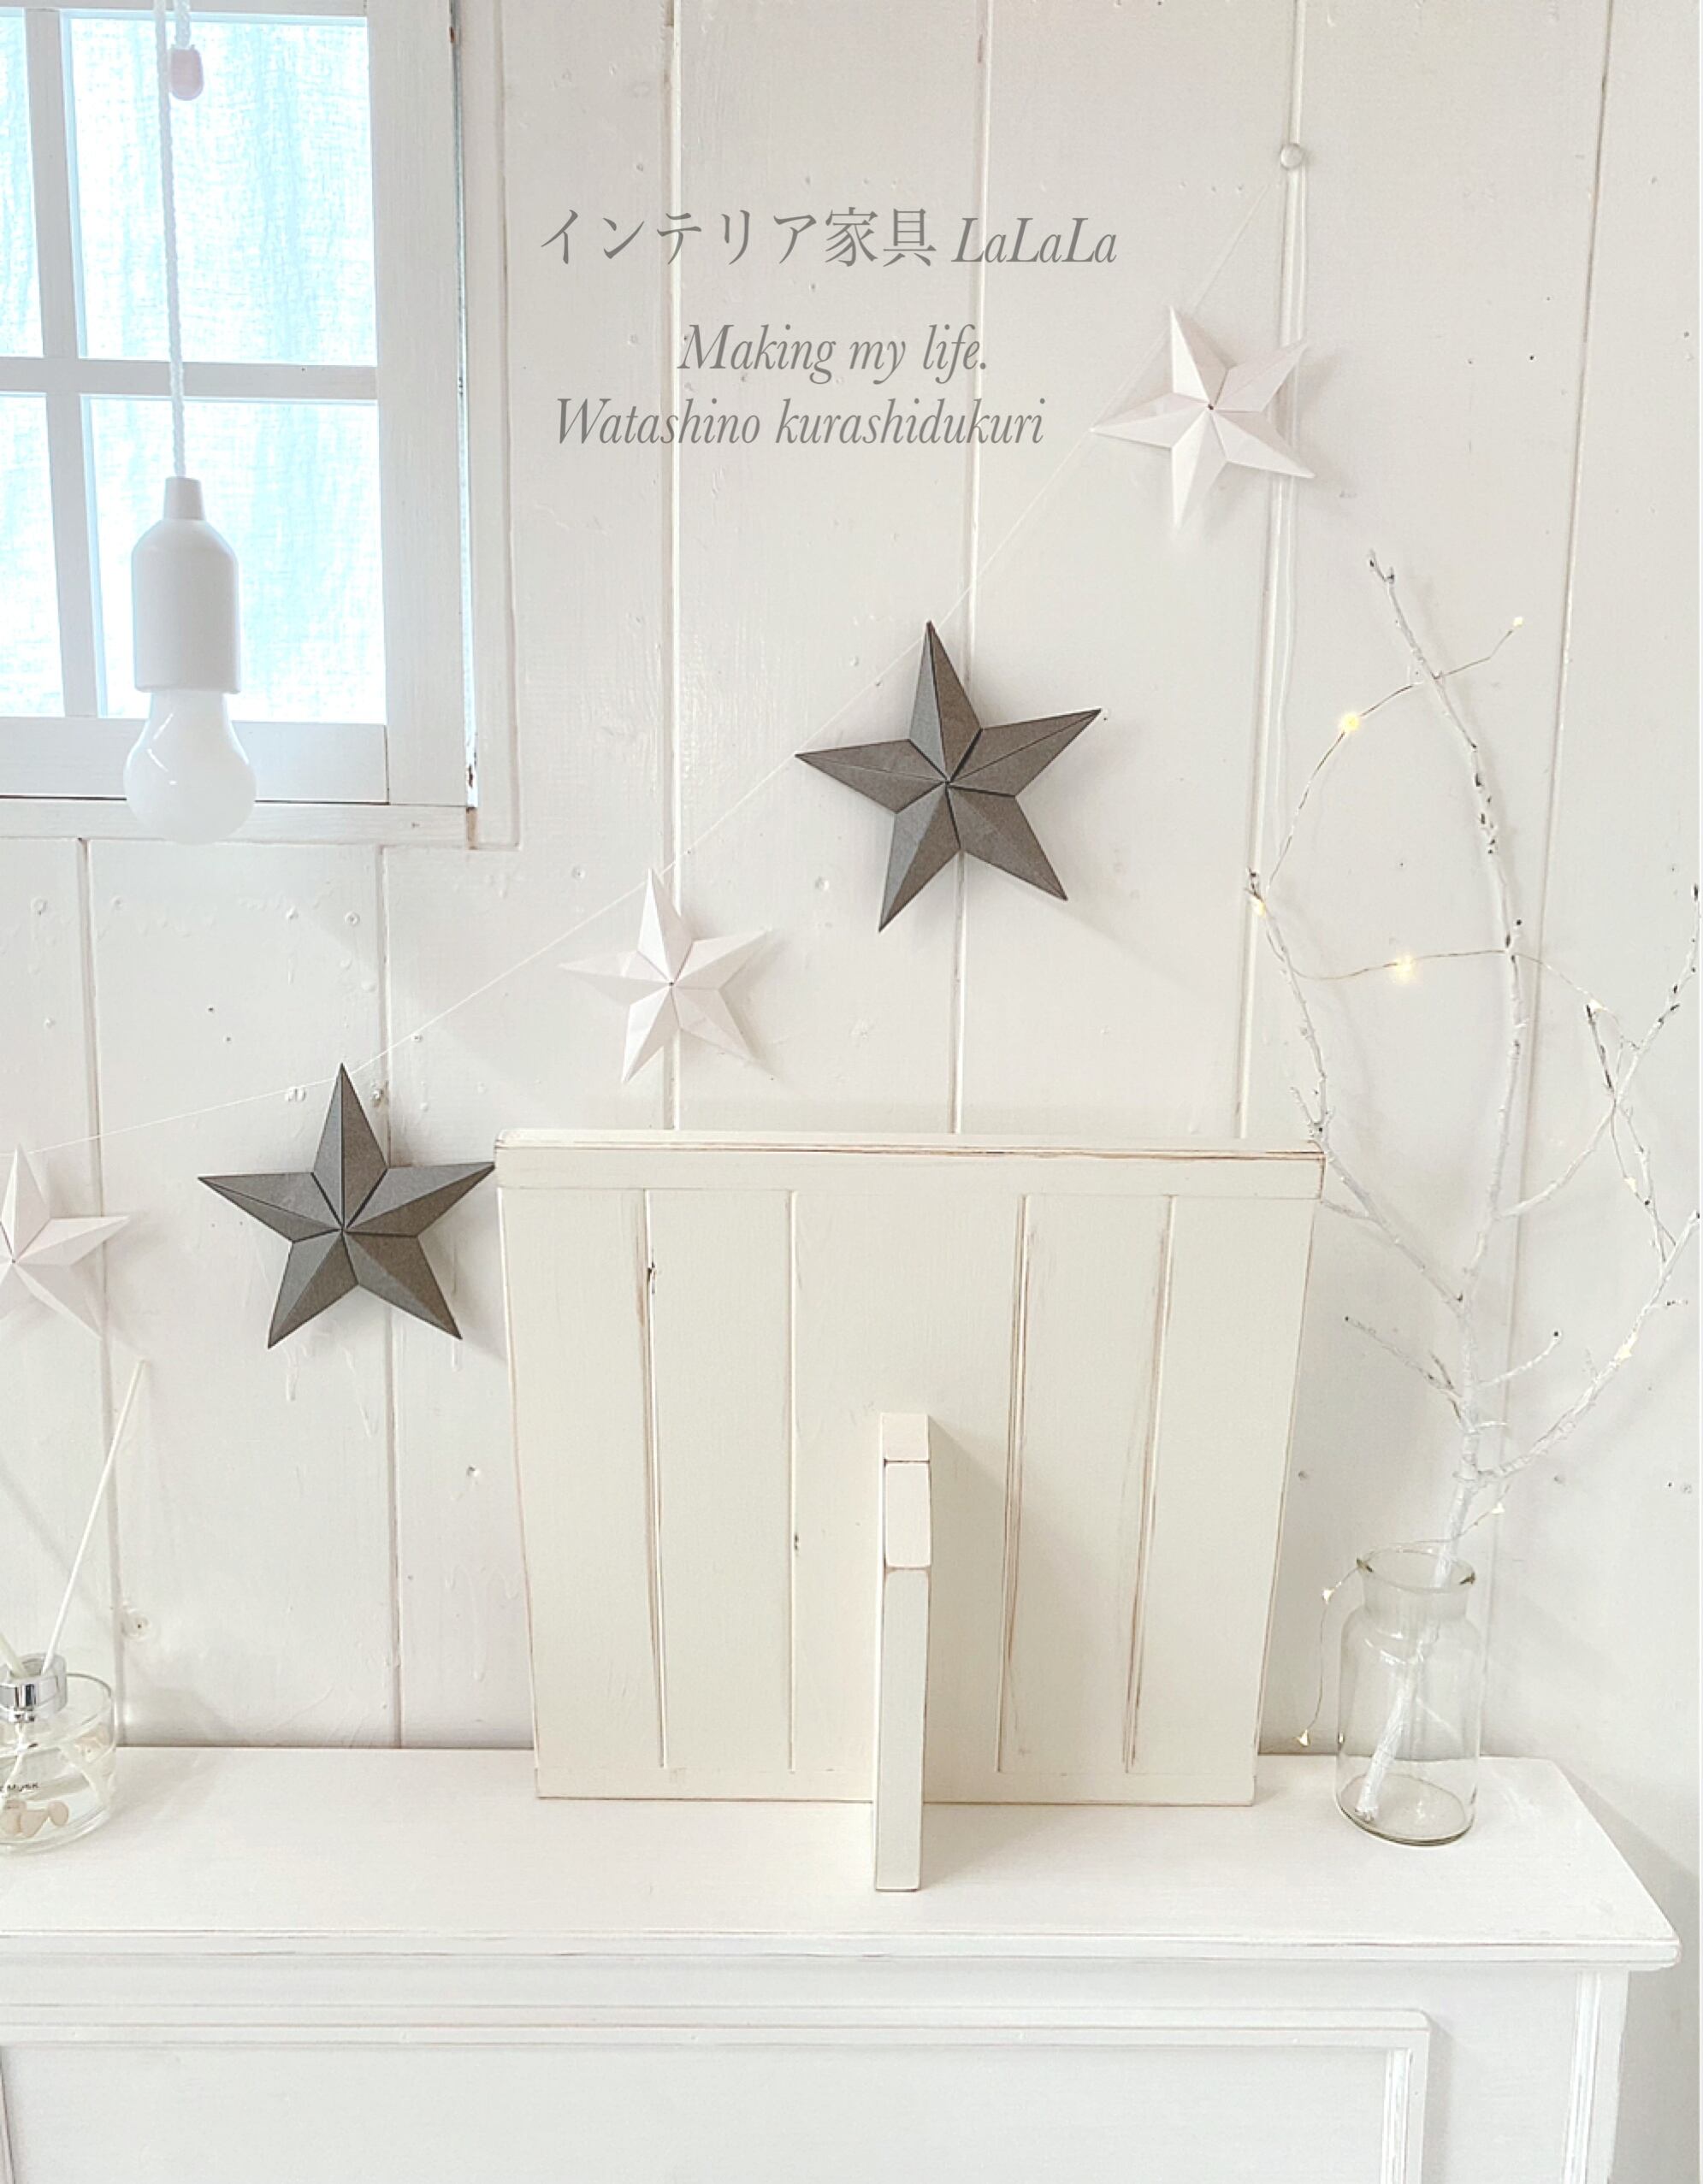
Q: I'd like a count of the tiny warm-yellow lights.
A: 10